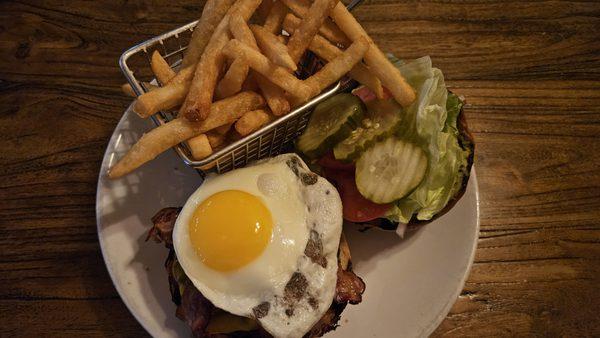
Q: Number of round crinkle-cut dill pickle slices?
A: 3